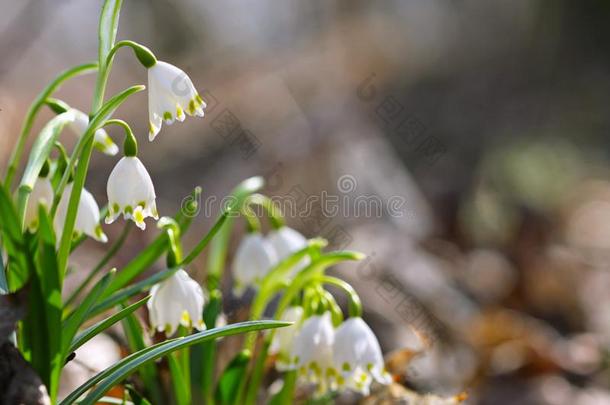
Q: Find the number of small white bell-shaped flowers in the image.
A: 11